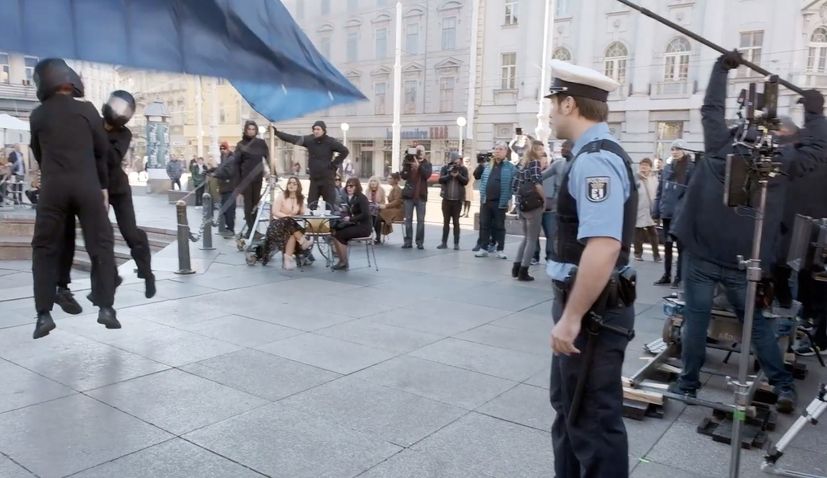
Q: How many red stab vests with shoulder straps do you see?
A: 0